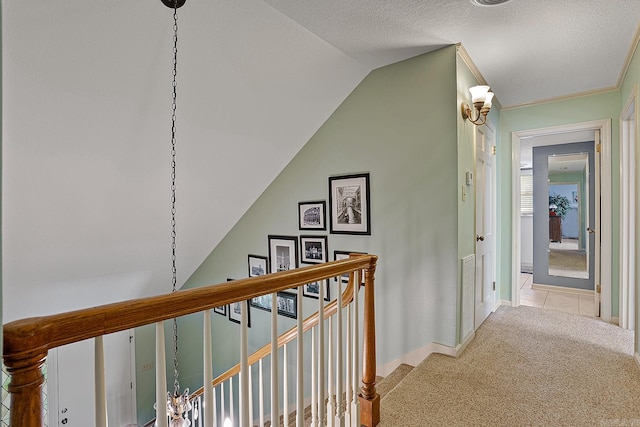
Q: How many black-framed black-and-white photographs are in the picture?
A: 10